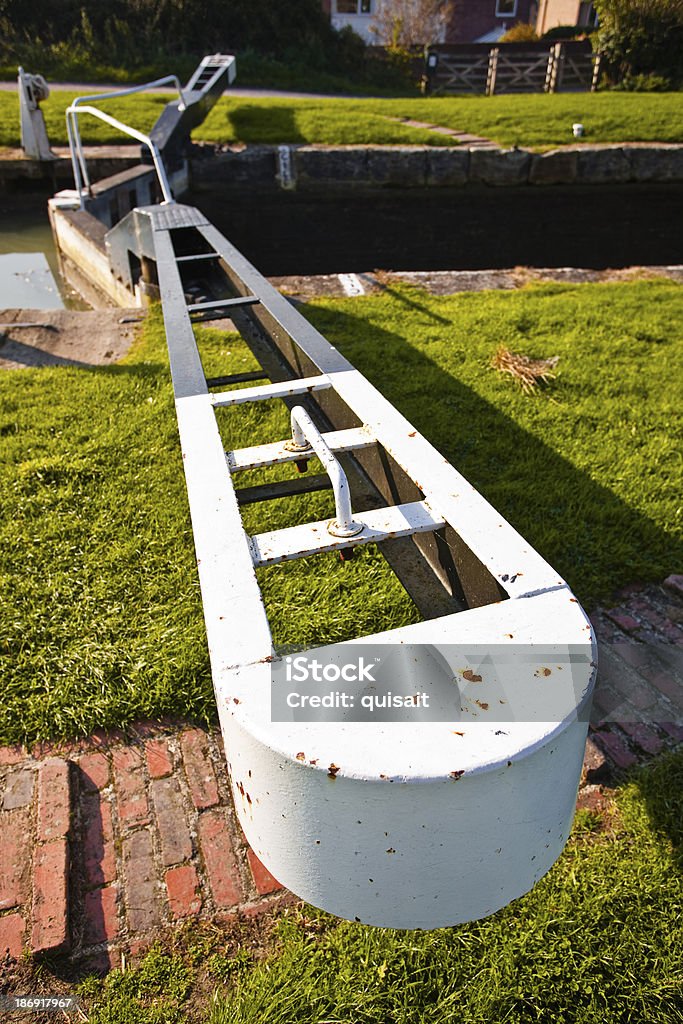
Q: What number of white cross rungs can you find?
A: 3